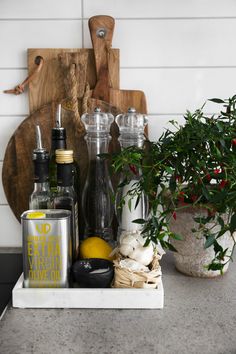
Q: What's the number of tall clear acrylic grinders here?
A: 2